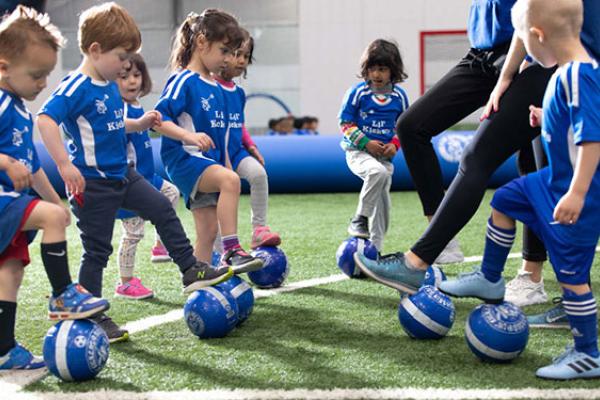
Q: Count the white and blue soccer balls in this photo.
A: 8